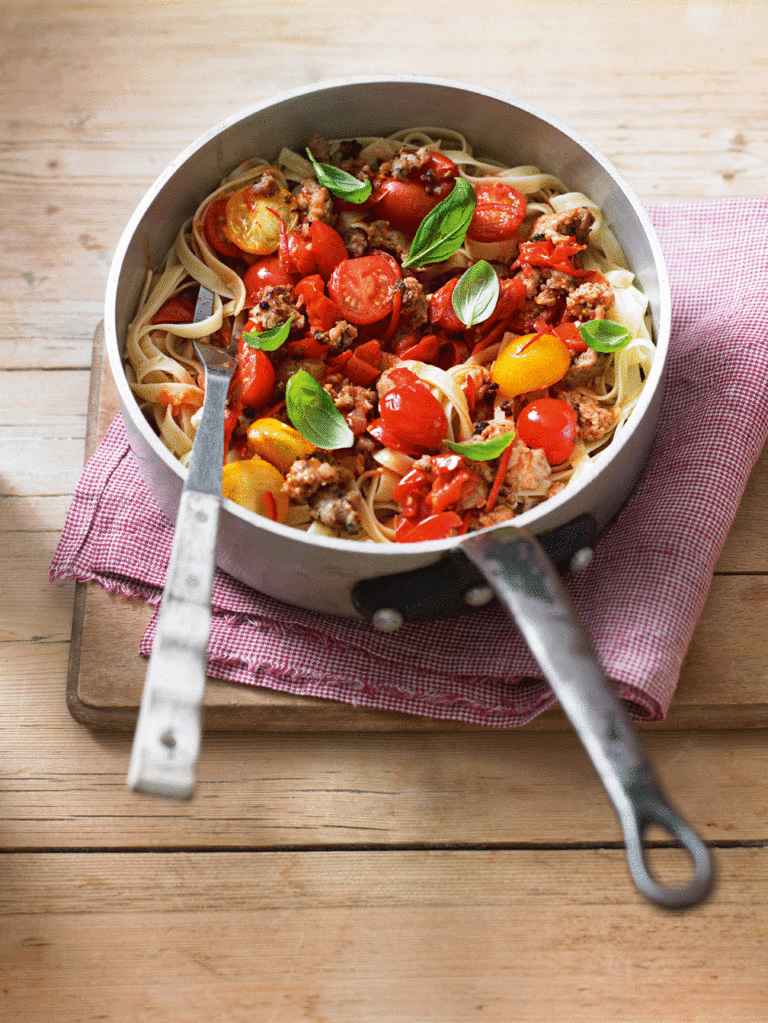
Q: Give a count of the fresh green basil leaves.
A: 7